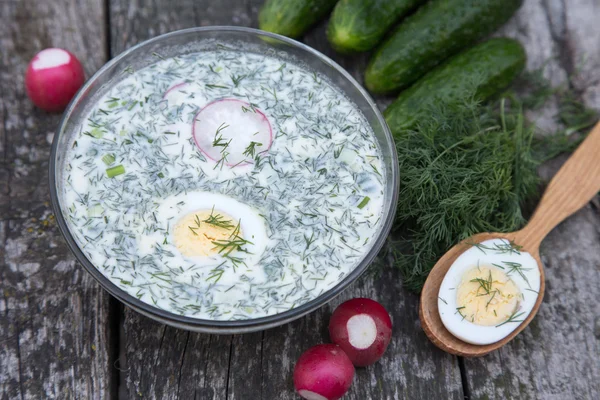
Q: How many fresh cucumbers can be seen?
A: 4